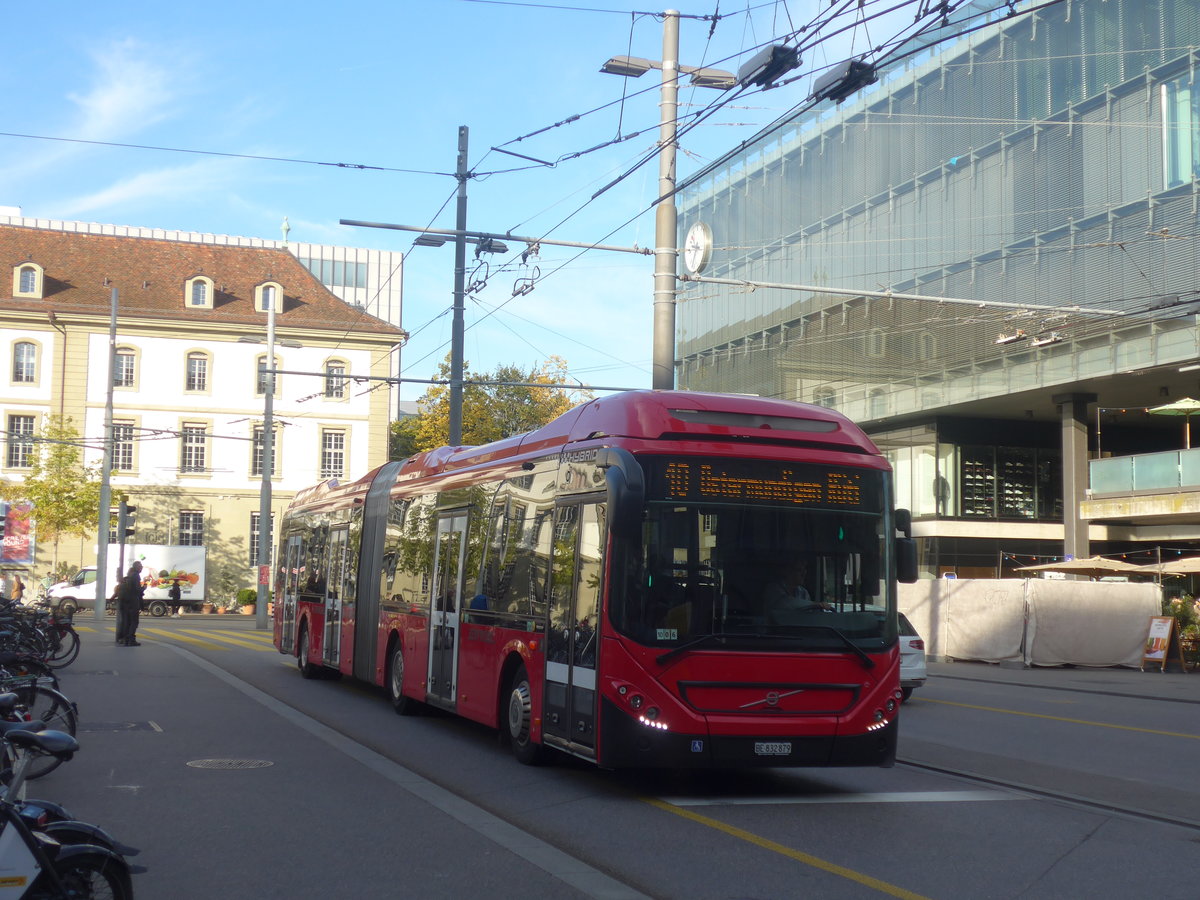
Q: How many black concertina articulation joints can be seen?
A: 1